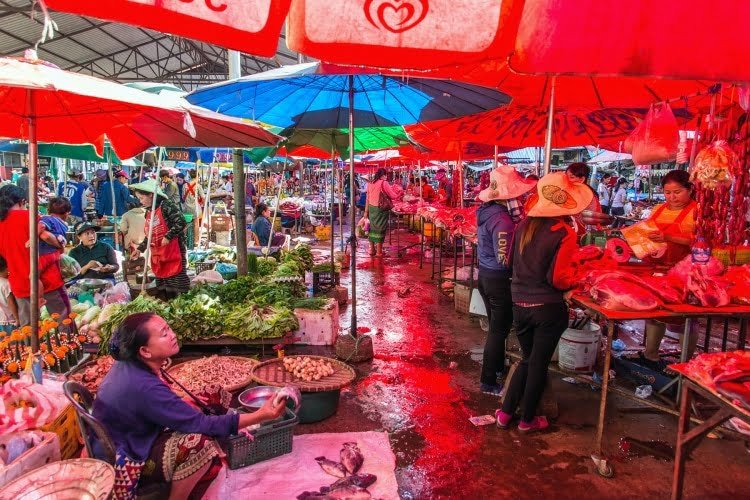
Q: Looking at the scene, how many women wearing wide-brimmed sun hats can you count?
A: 2